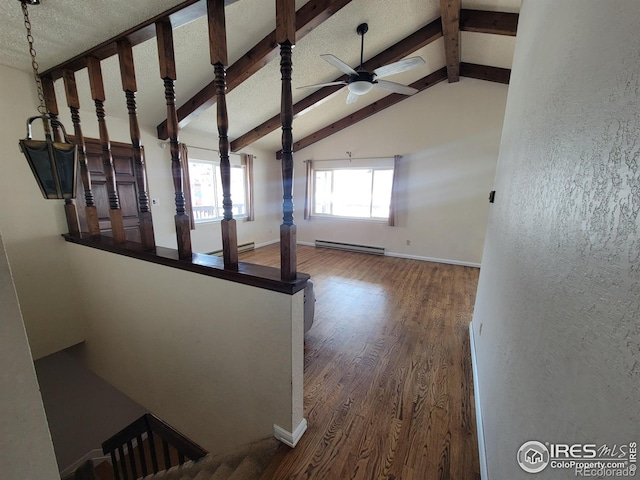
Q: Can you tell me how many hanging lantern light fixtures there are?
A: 1